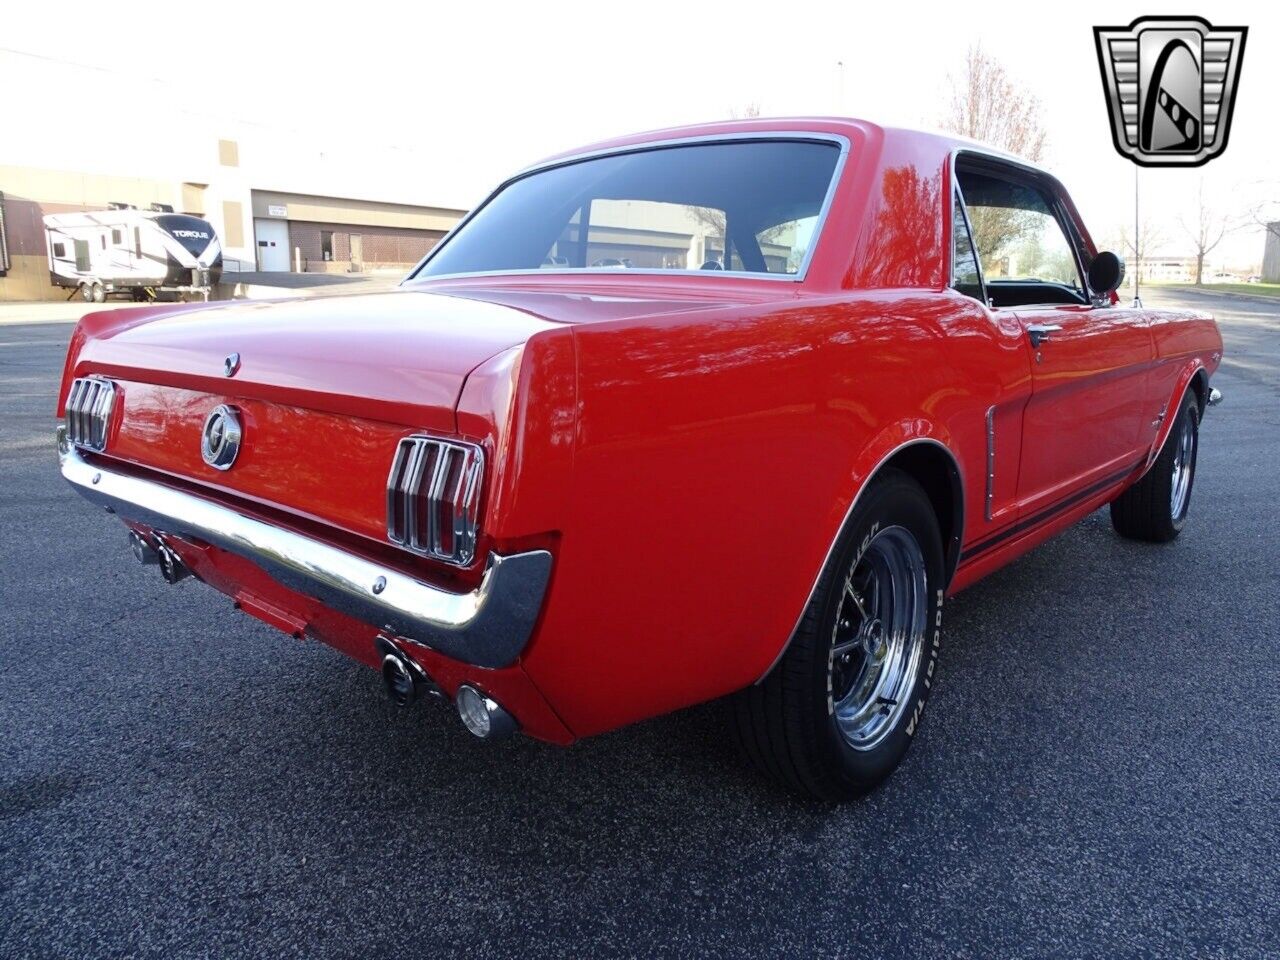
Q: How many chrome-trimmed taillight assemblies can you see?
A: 2